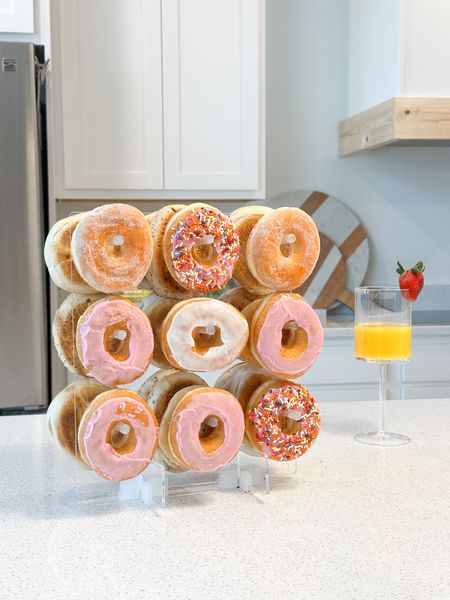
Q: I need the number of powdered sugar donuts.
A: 2